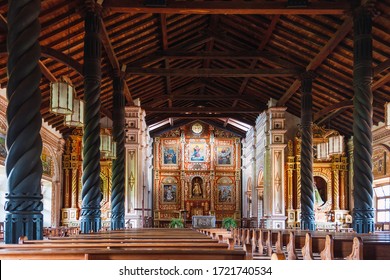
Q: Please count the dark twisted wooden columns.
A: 5